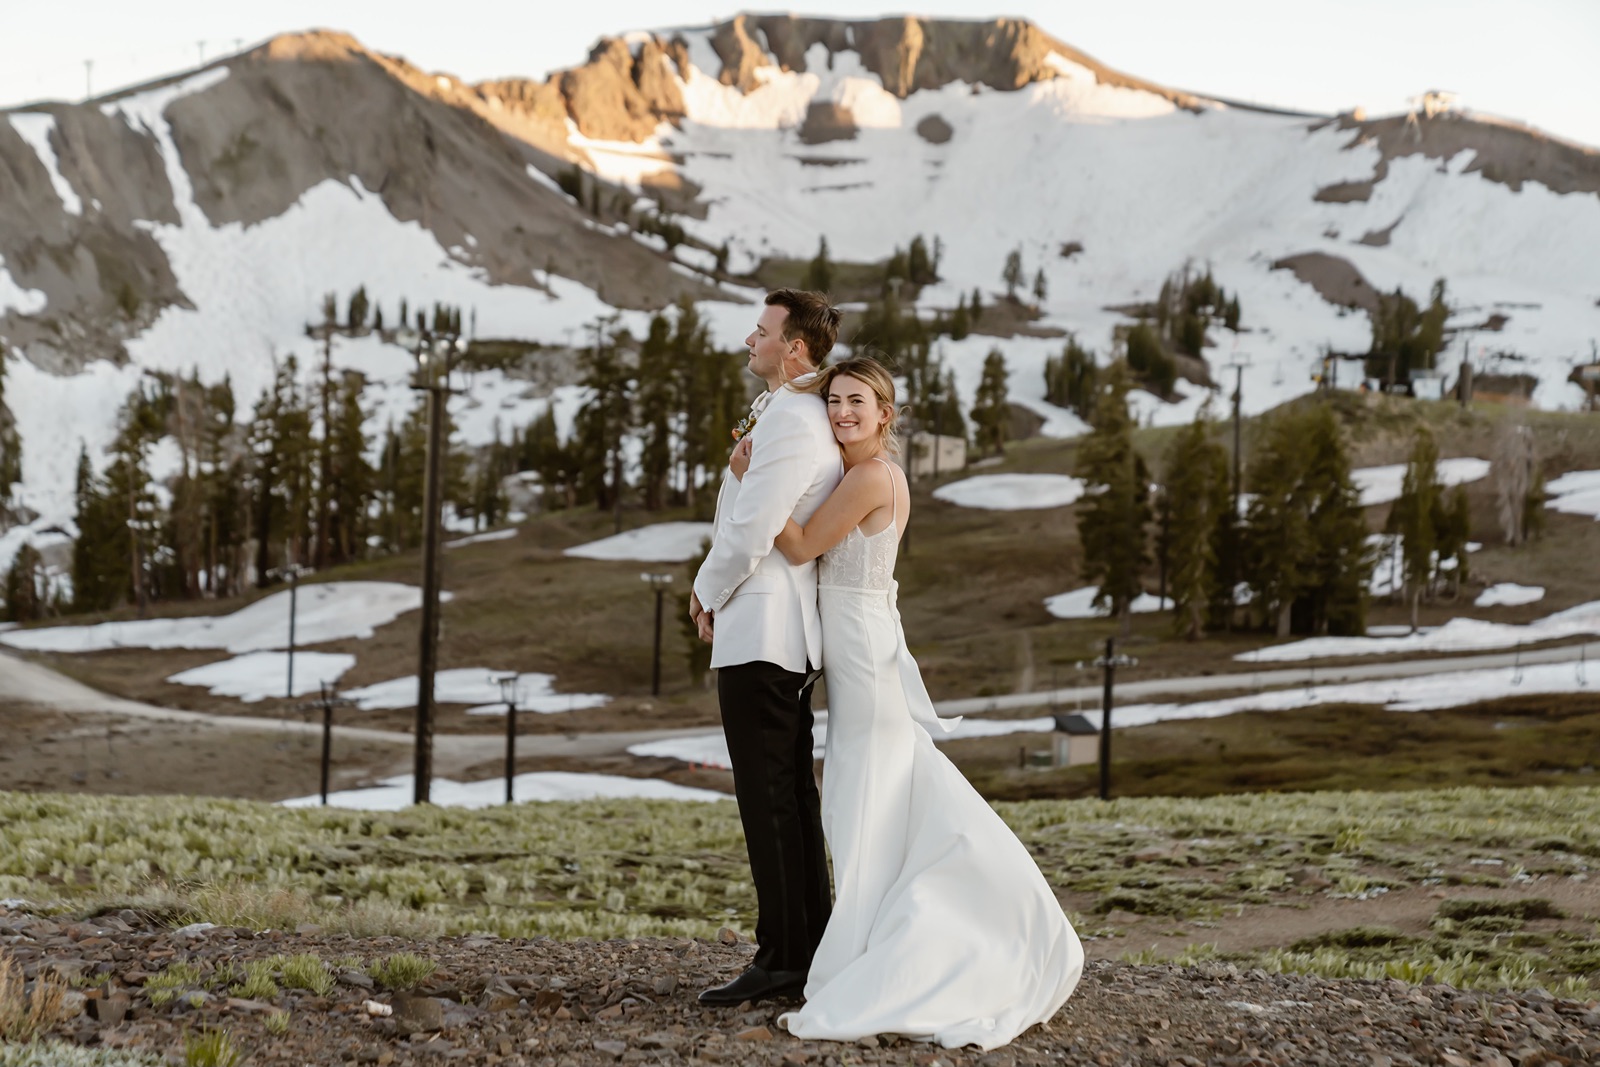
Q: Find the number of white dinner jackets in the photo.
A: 1